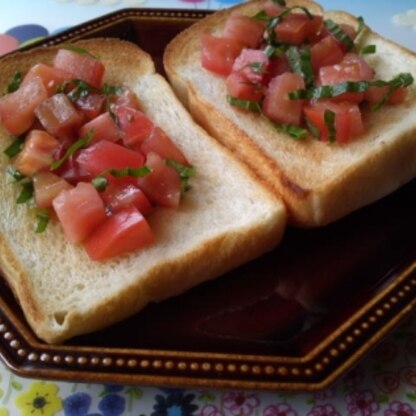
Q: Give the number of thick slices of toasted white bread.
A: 2